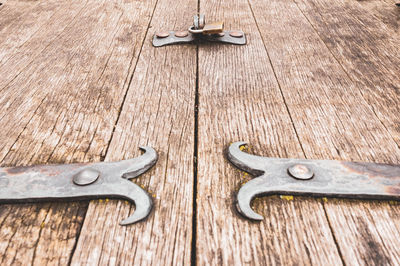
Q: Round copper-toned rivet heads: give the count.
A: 4